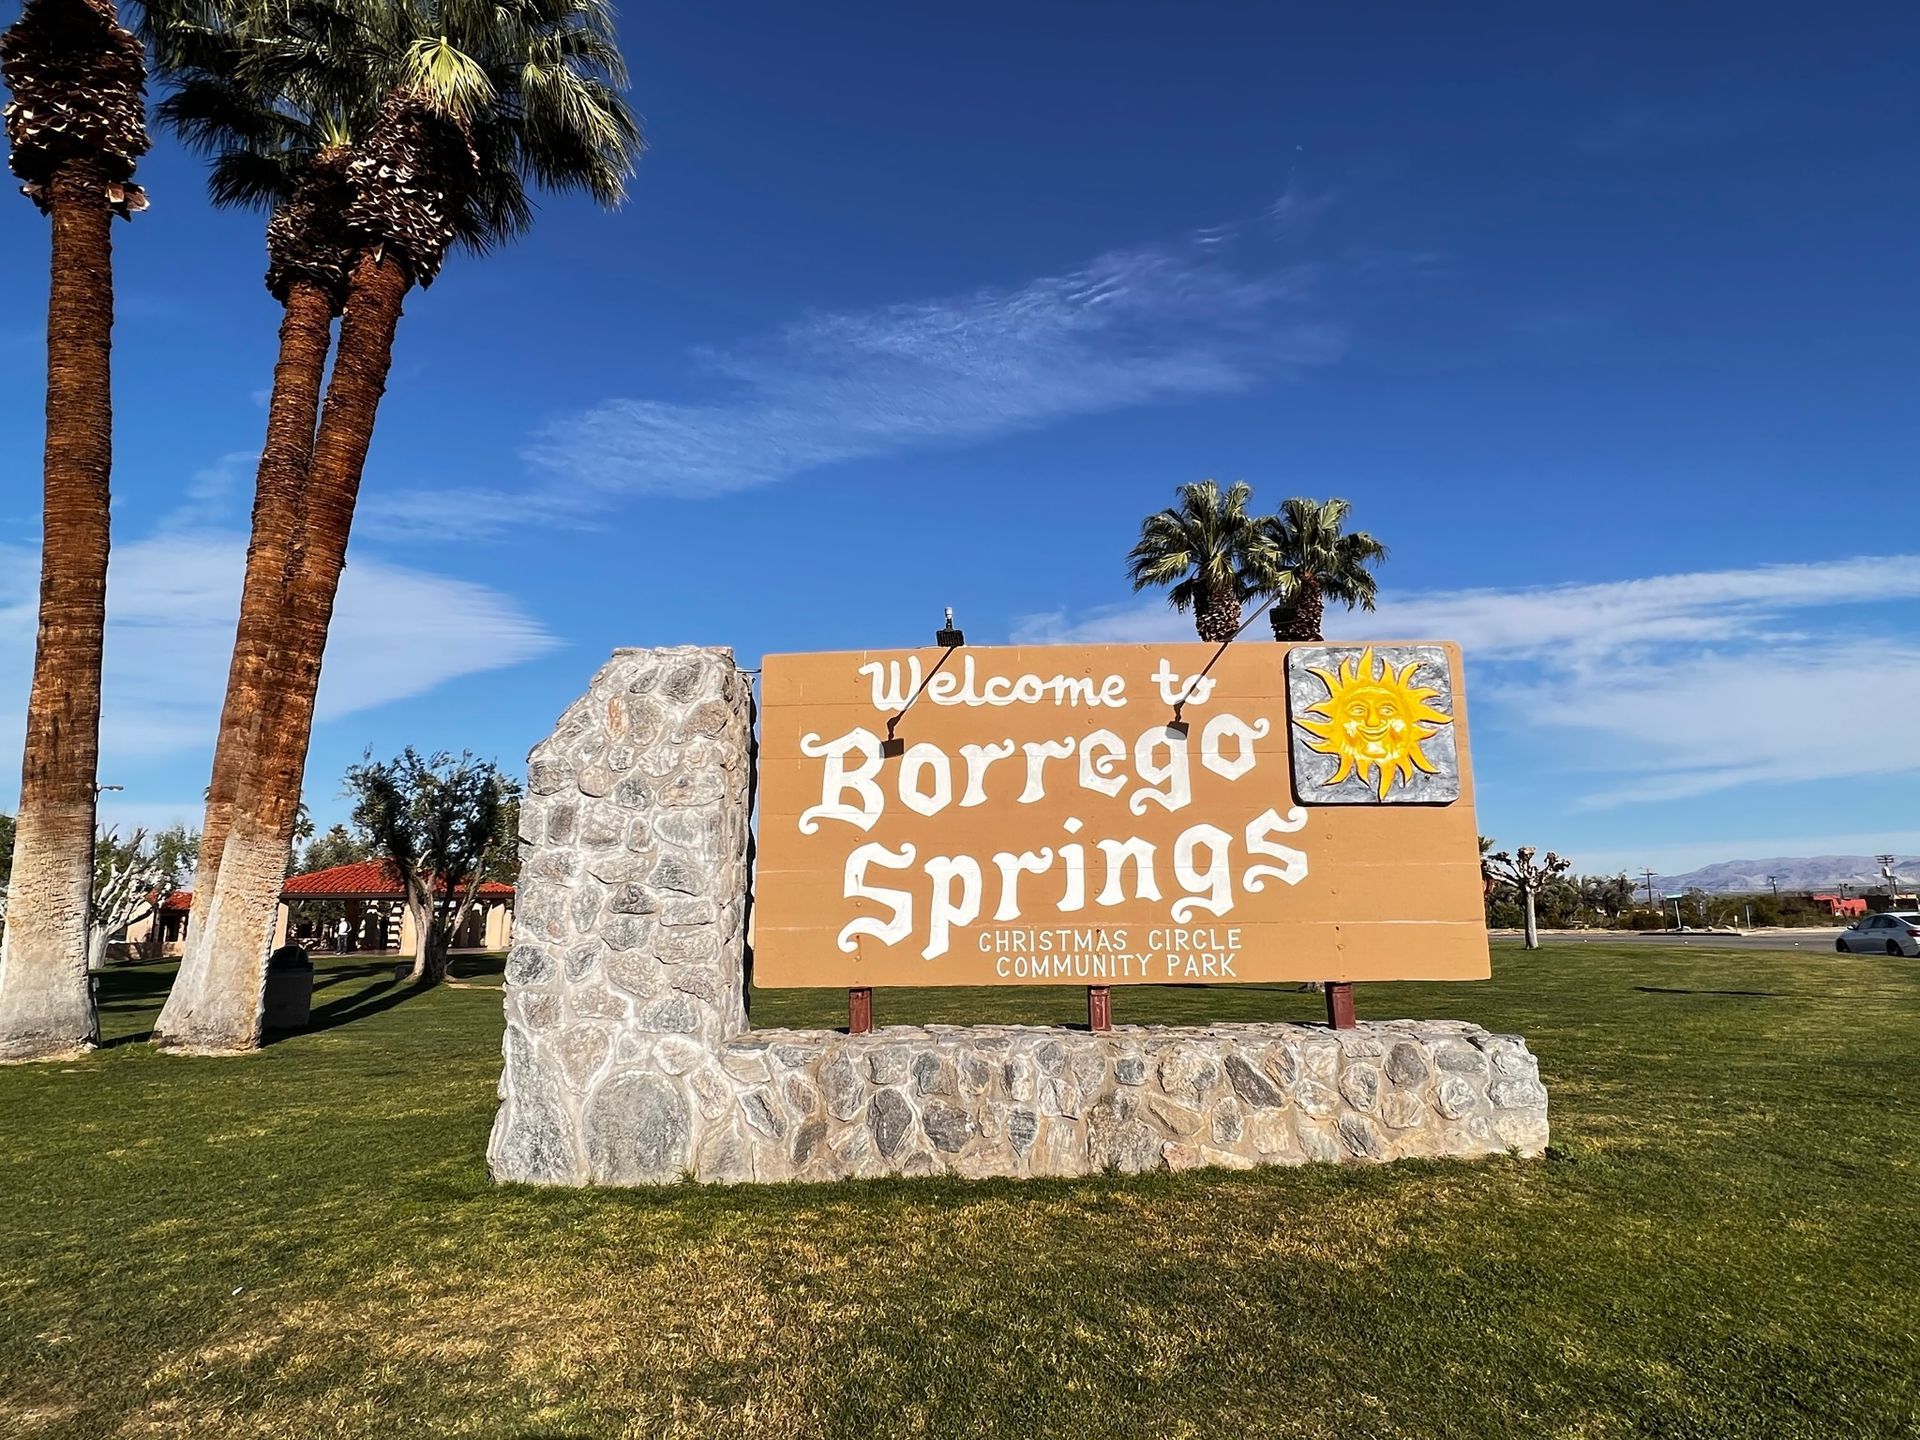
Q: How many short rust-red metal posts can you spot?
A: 3